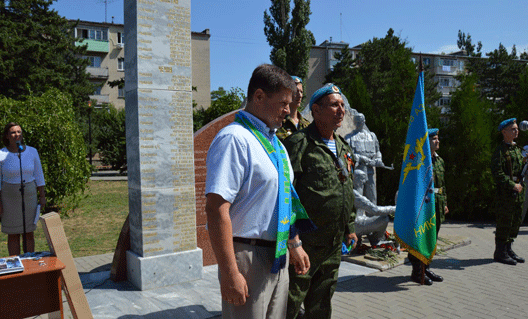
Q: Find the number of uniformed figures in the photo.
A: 4